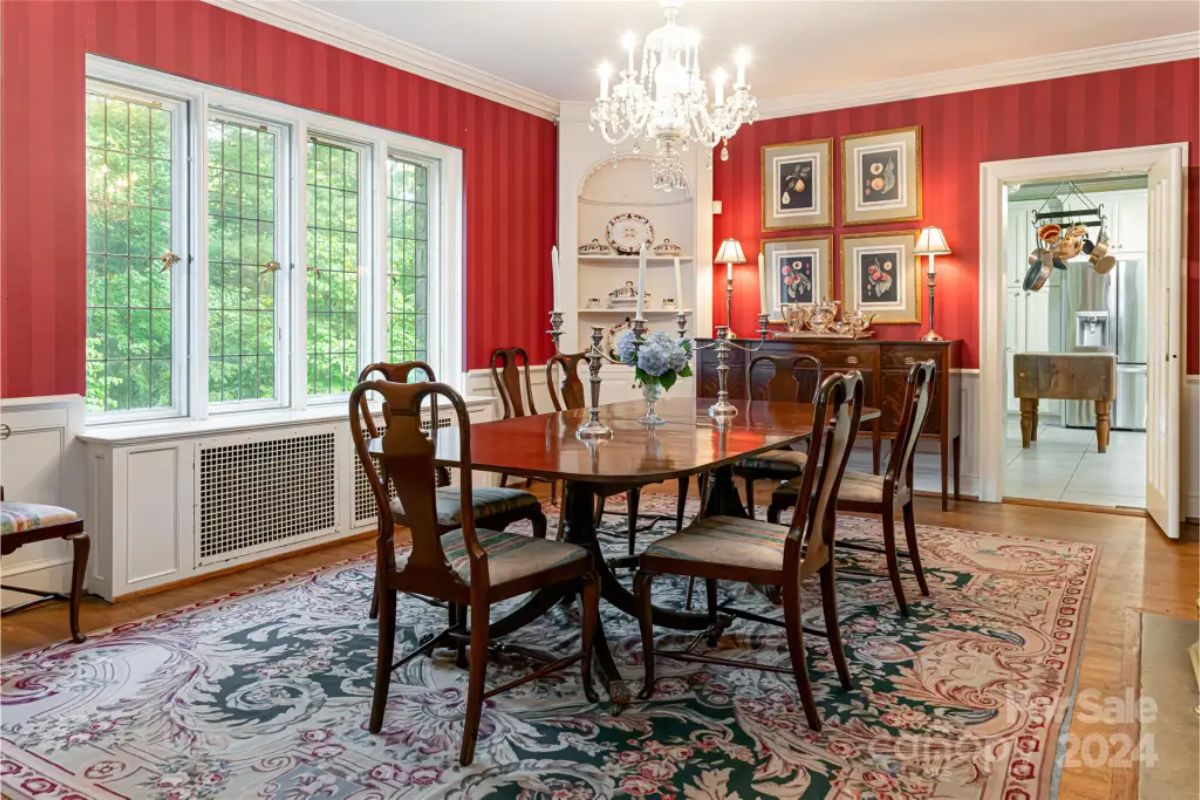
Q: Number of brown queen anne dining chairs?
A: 8